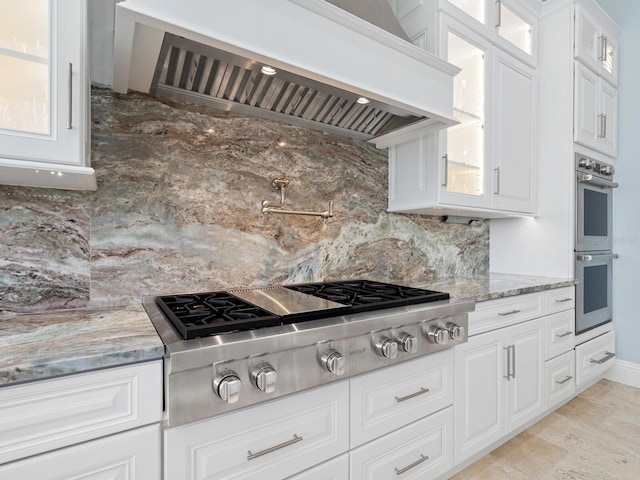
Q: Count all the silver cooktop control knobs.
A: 7